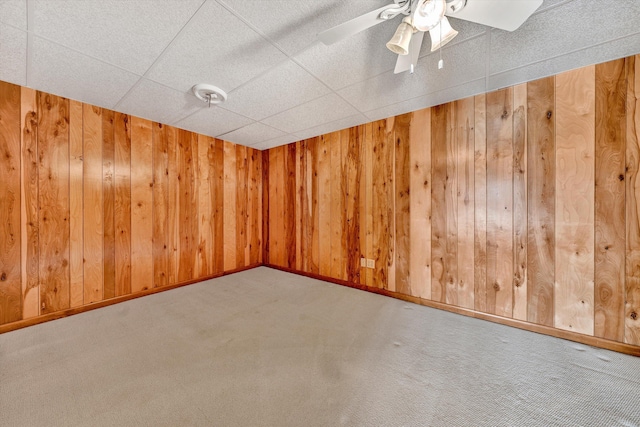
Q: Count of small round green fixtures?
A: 0